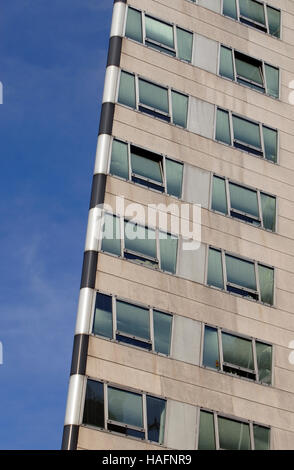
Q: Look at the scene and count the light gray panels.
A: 7